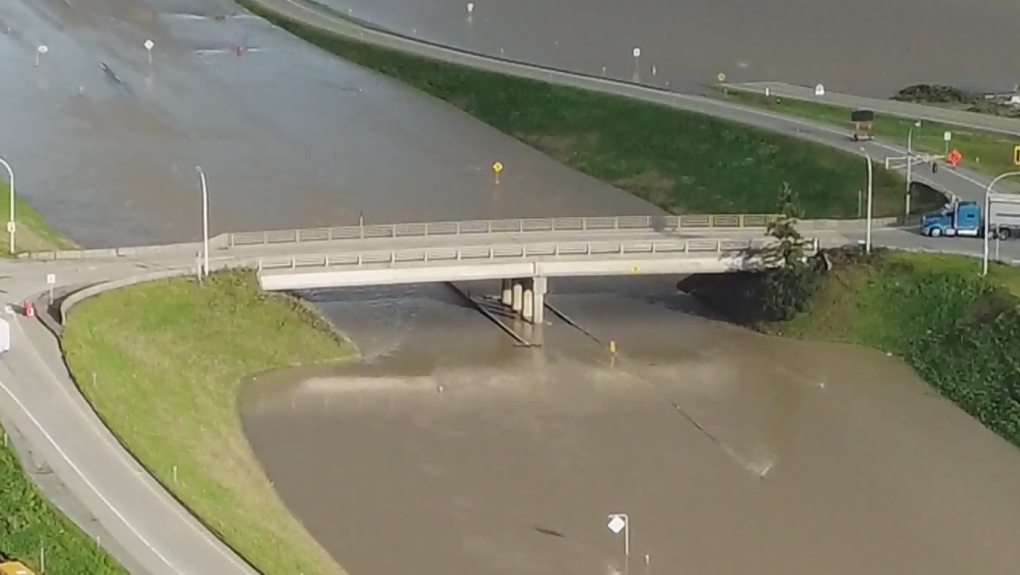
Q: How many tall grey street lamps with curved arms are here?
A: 5